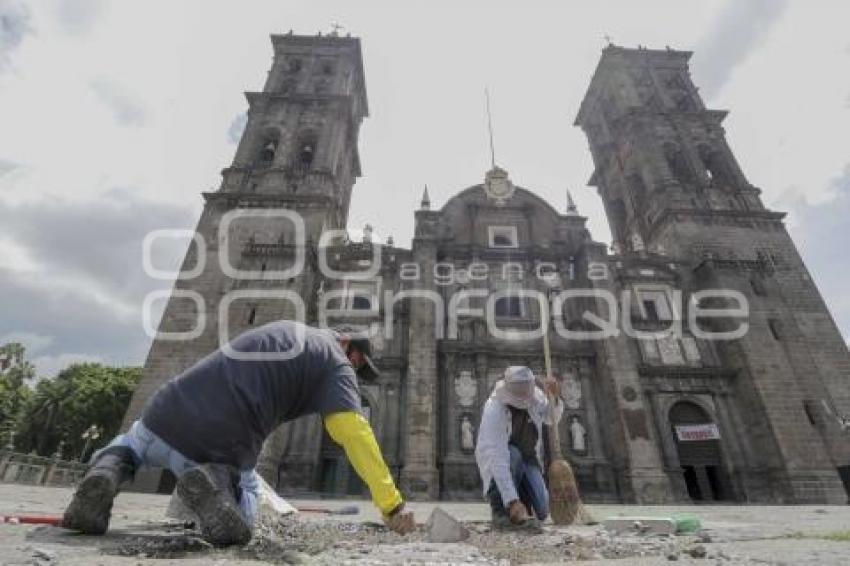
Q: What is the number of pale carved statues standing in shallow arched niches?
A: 2